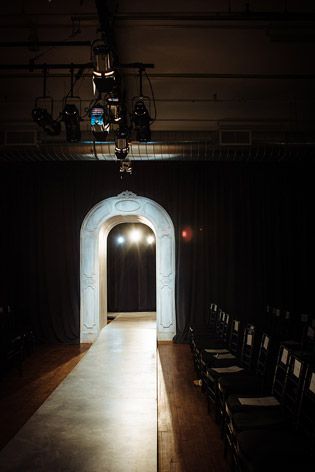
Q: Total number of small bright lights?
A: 3